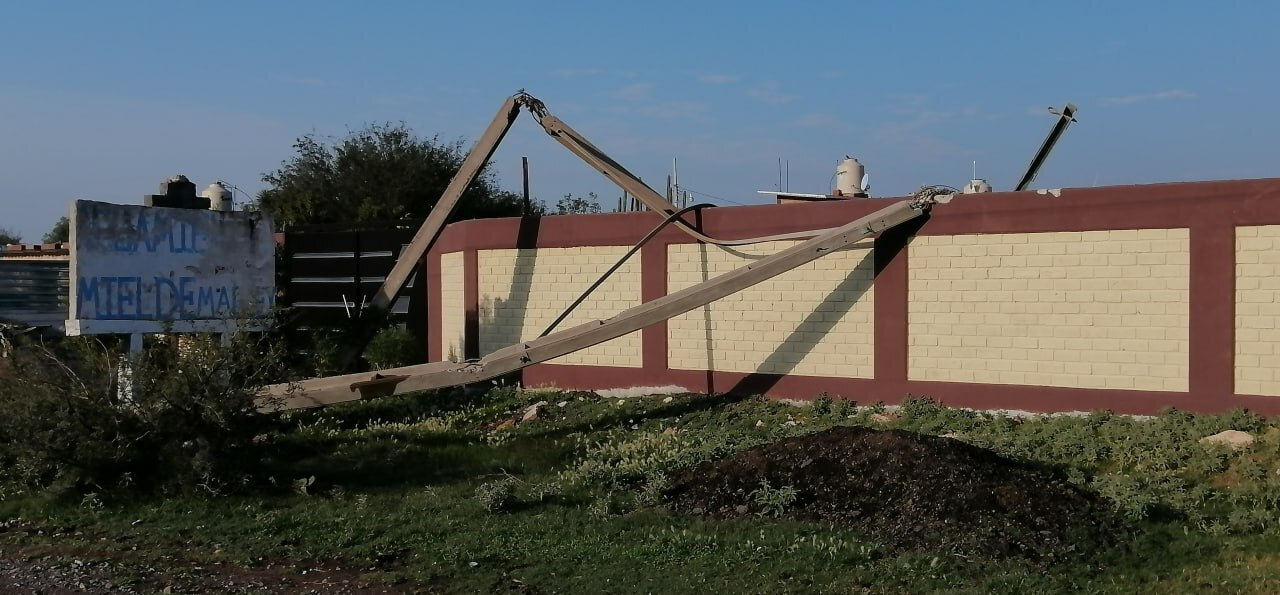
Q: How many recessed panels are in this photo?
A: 5